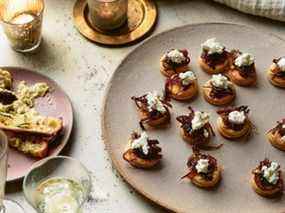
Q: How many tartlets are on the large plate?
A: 13